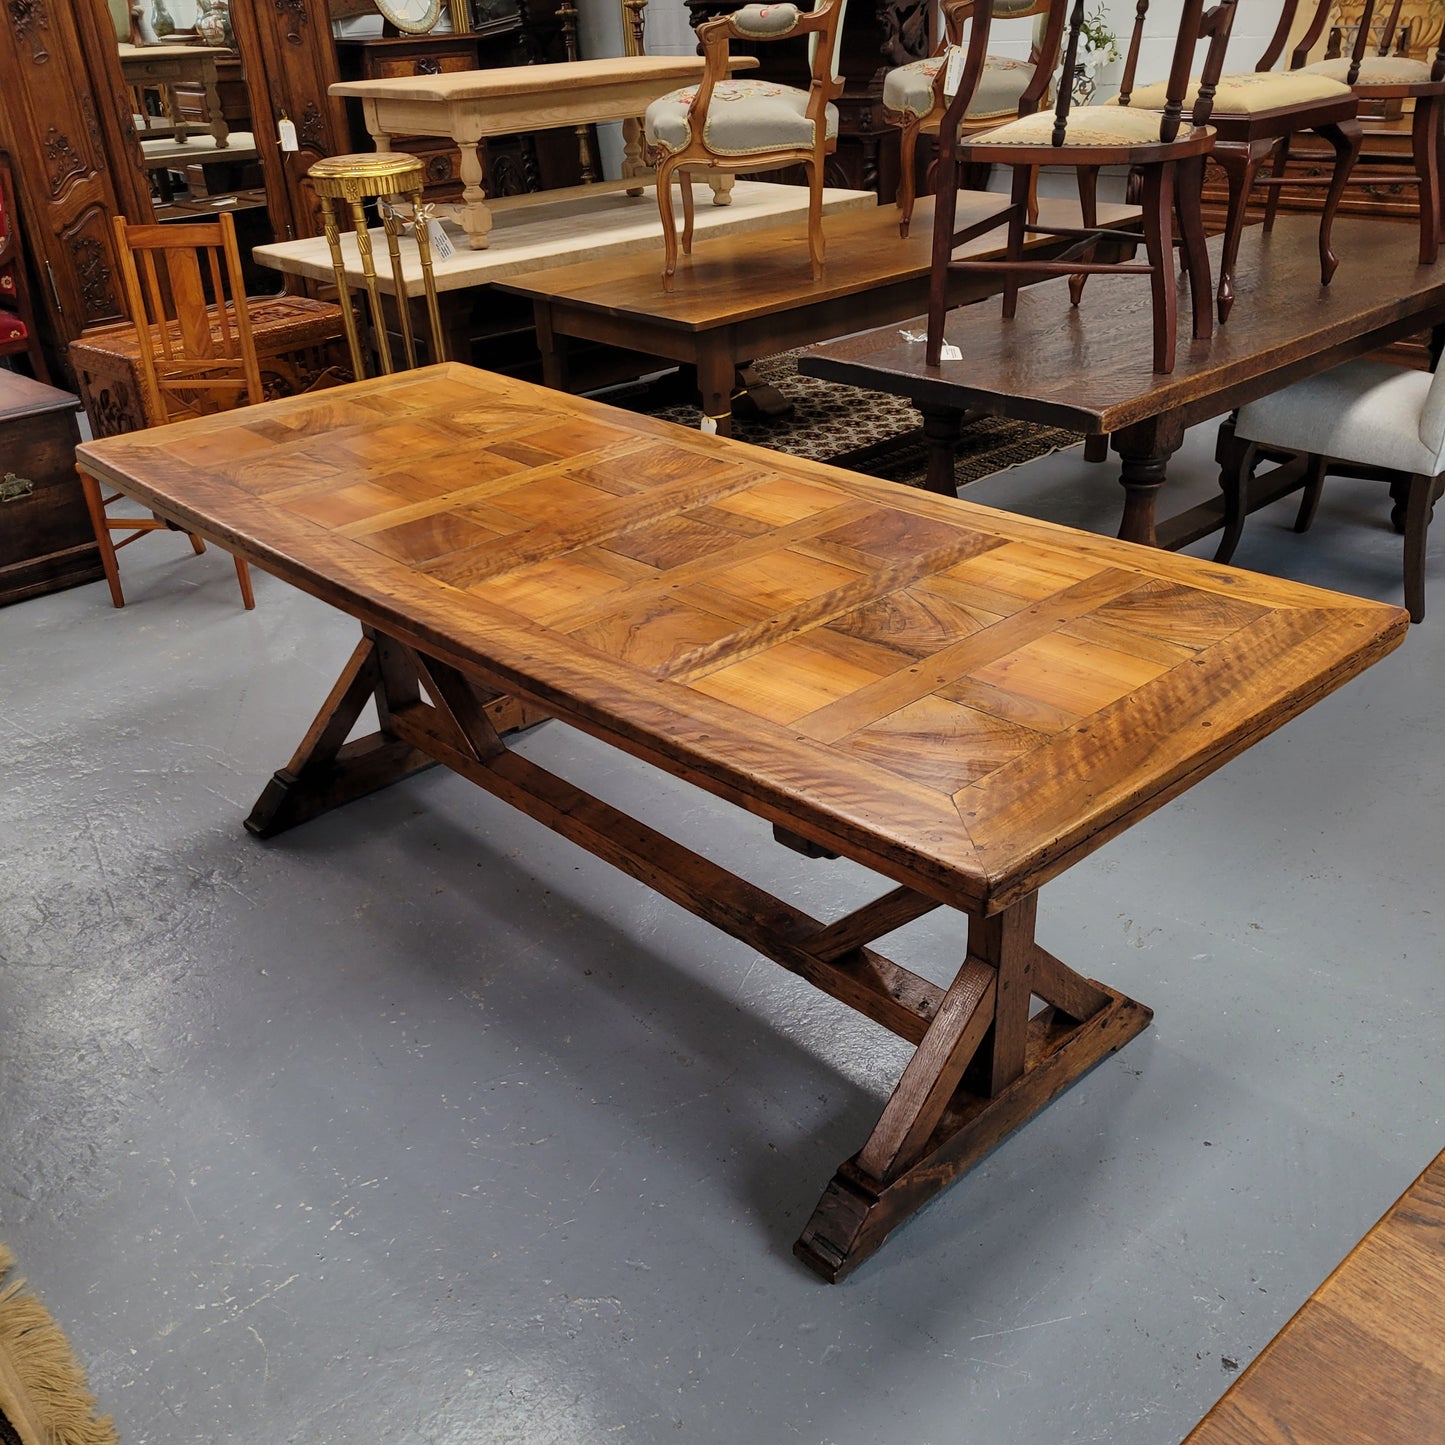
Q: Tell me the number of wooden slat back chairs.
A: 1